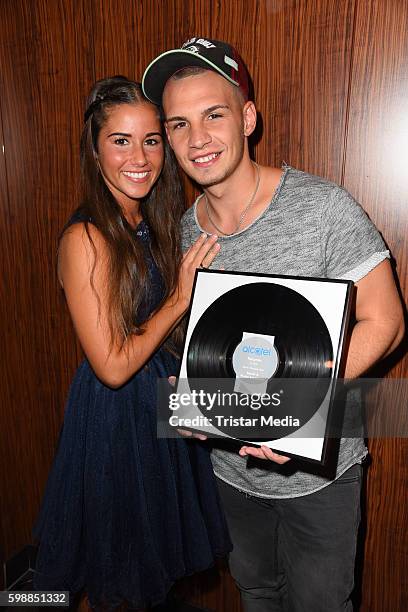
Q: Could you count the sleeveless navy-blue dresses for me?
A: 1